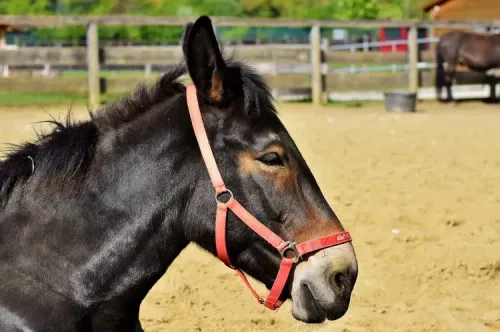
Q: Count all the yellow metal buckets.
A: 0